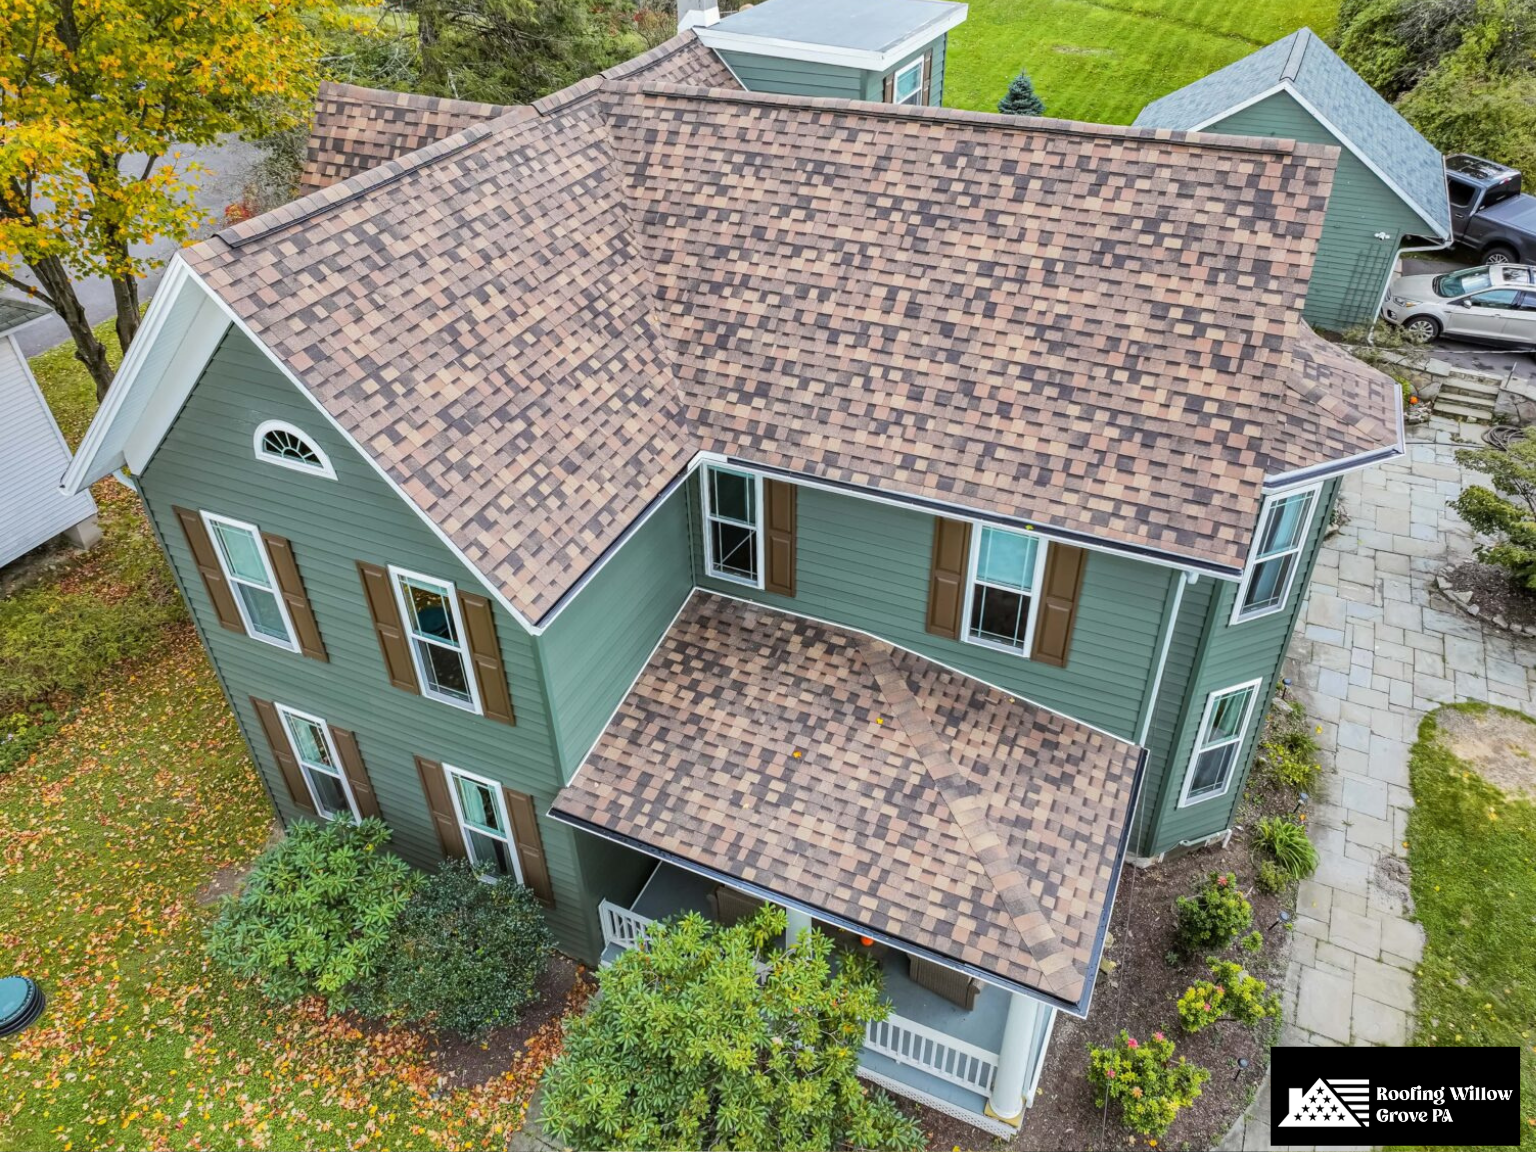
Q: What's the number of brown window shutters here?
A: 13